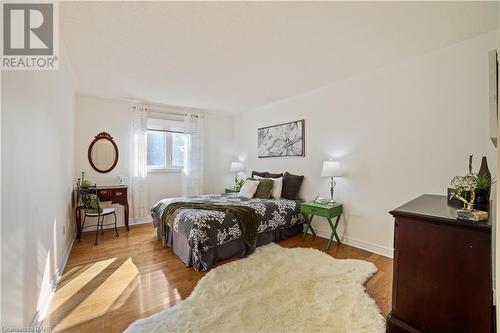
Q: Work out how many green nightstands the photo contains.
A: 2